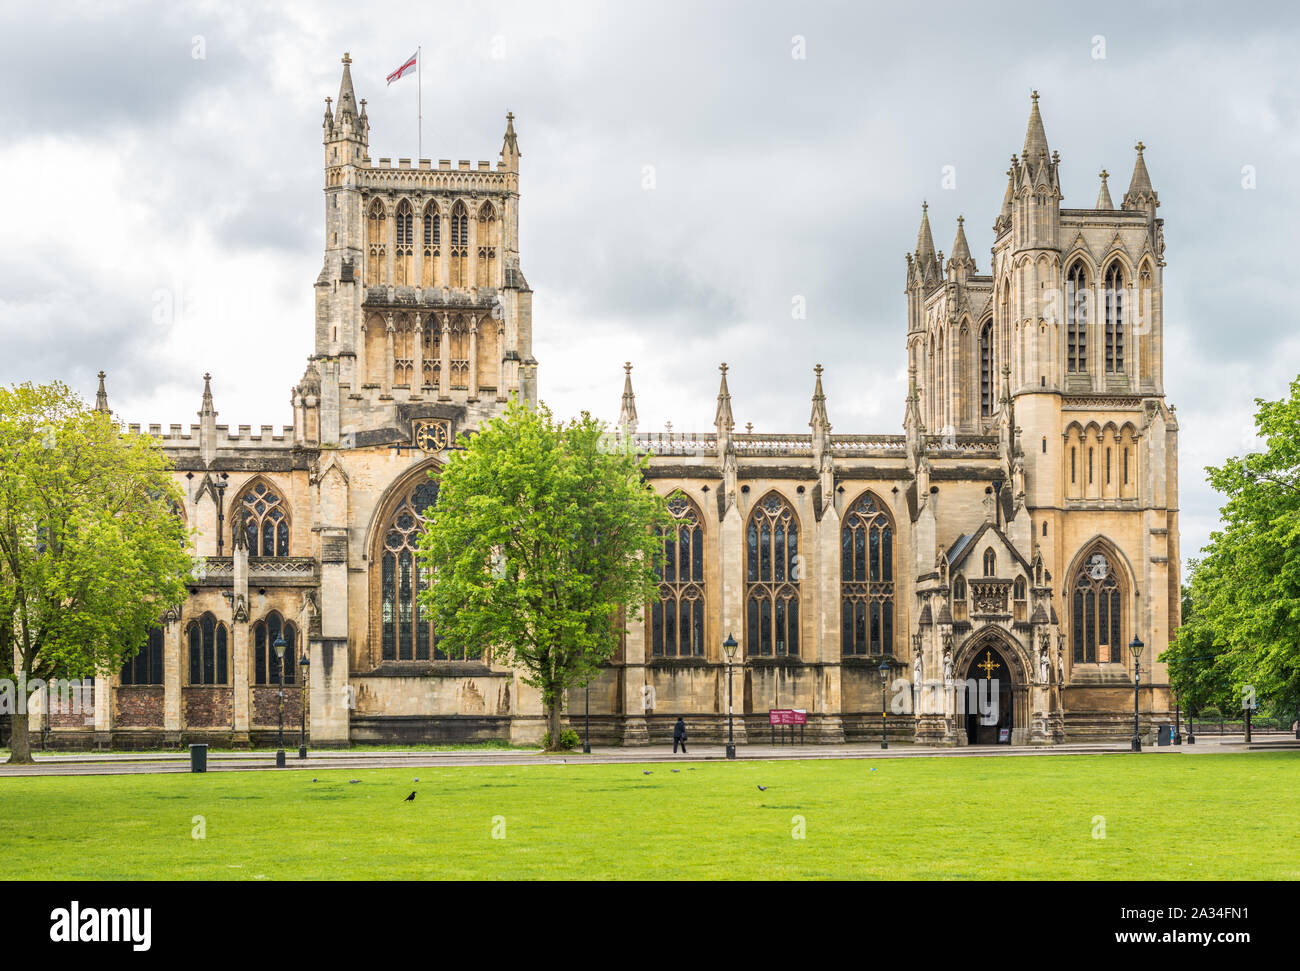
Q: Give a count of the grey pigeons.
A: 6